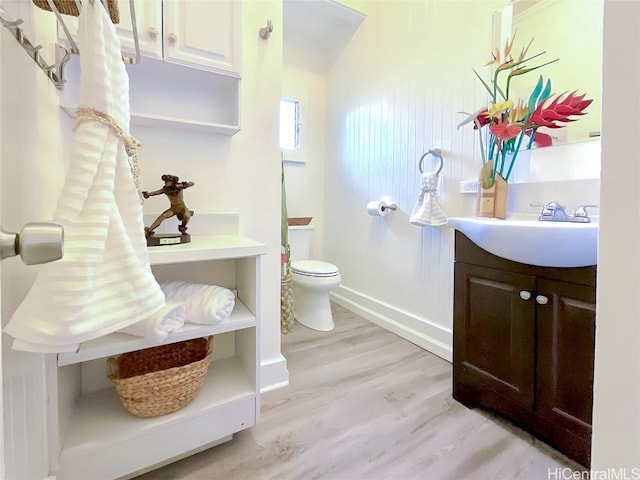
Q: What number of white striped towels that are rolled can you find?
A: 2